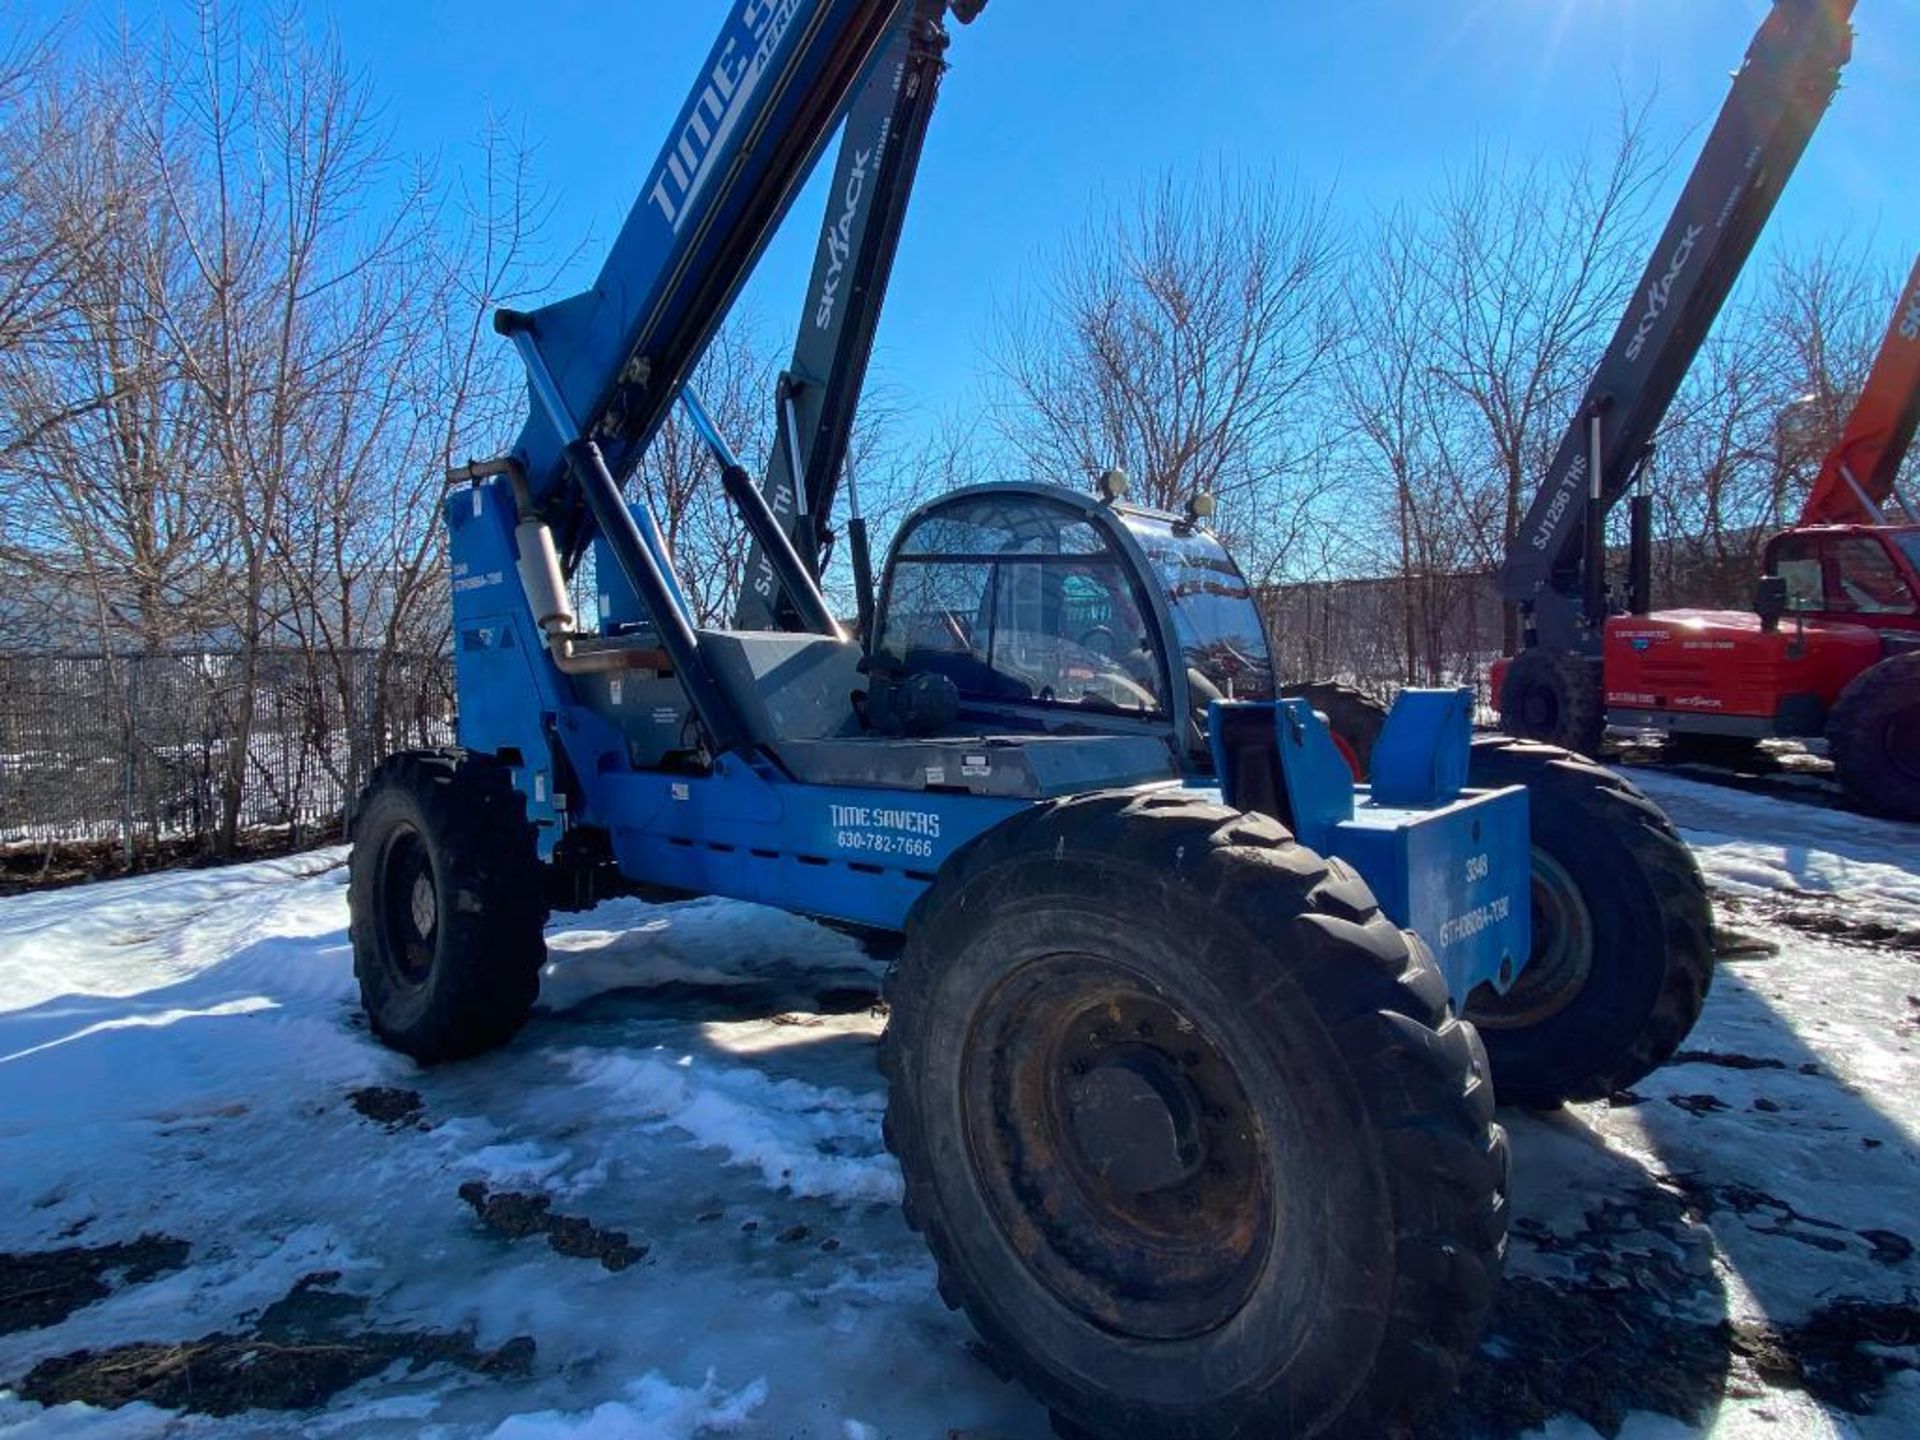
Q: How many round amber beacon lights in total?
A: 2